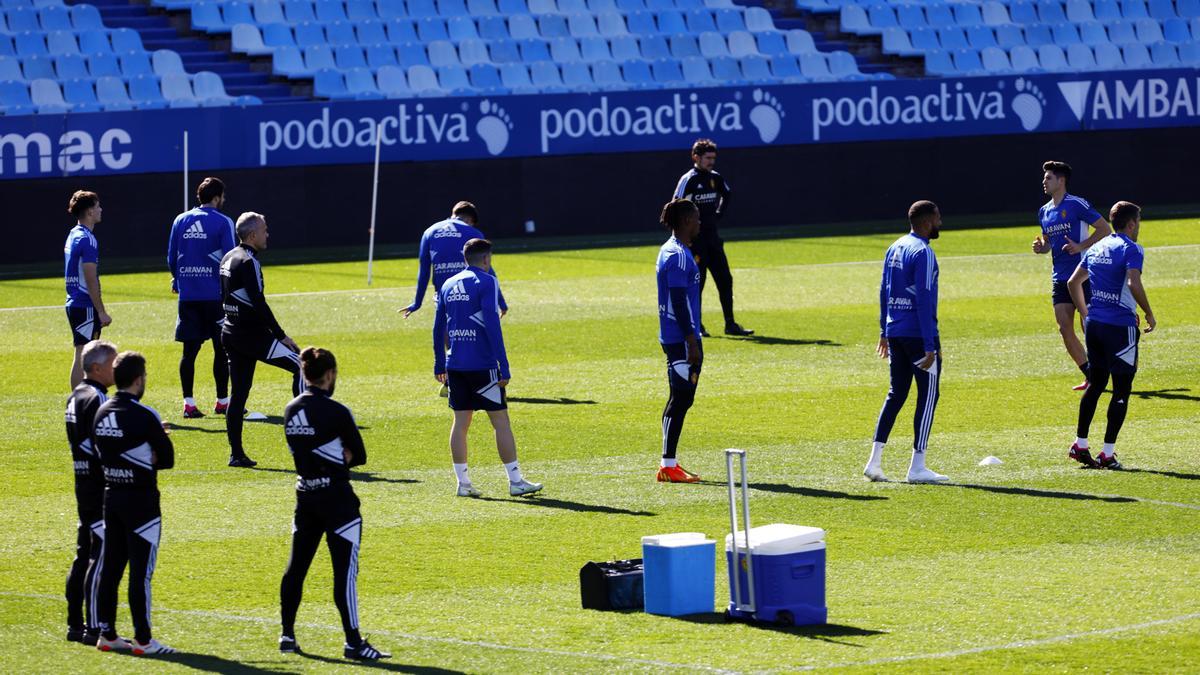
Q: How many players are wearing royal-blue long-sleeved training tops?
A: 4